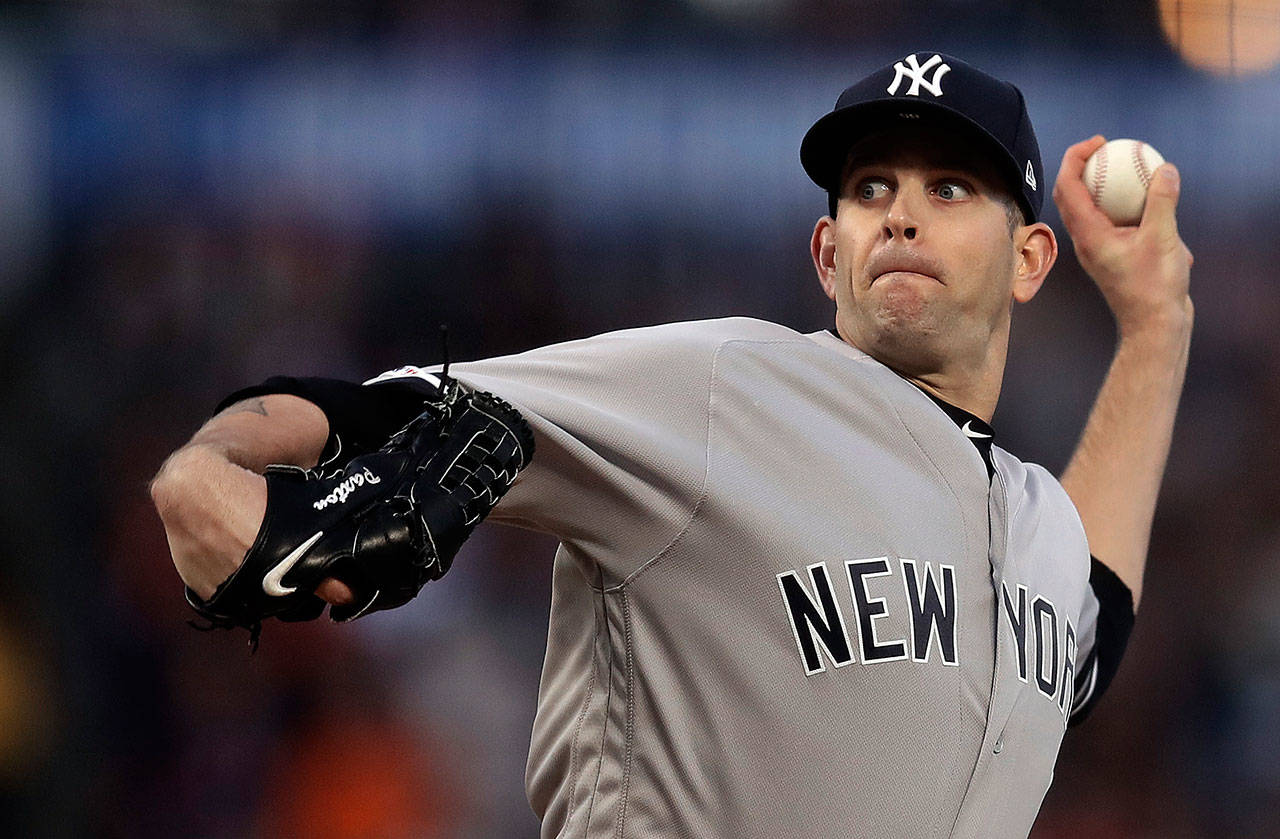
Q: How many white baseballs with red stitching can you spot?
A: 1